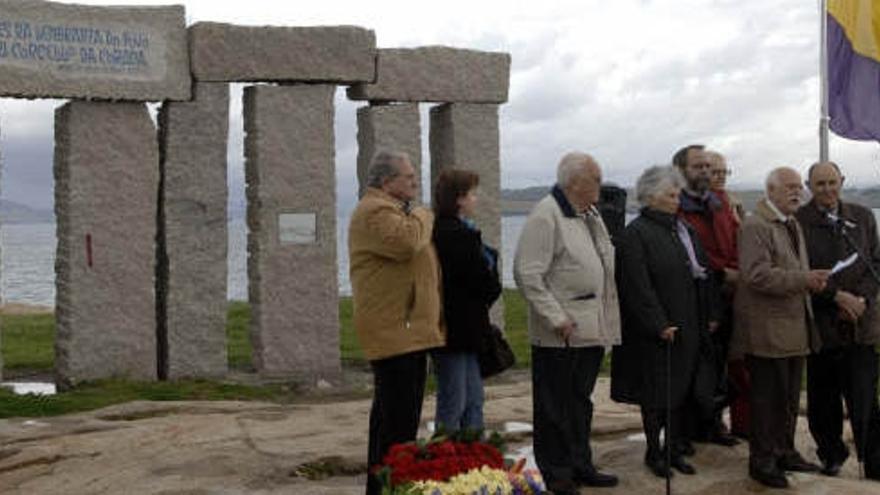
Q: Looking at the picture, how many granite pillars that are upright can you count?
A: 5